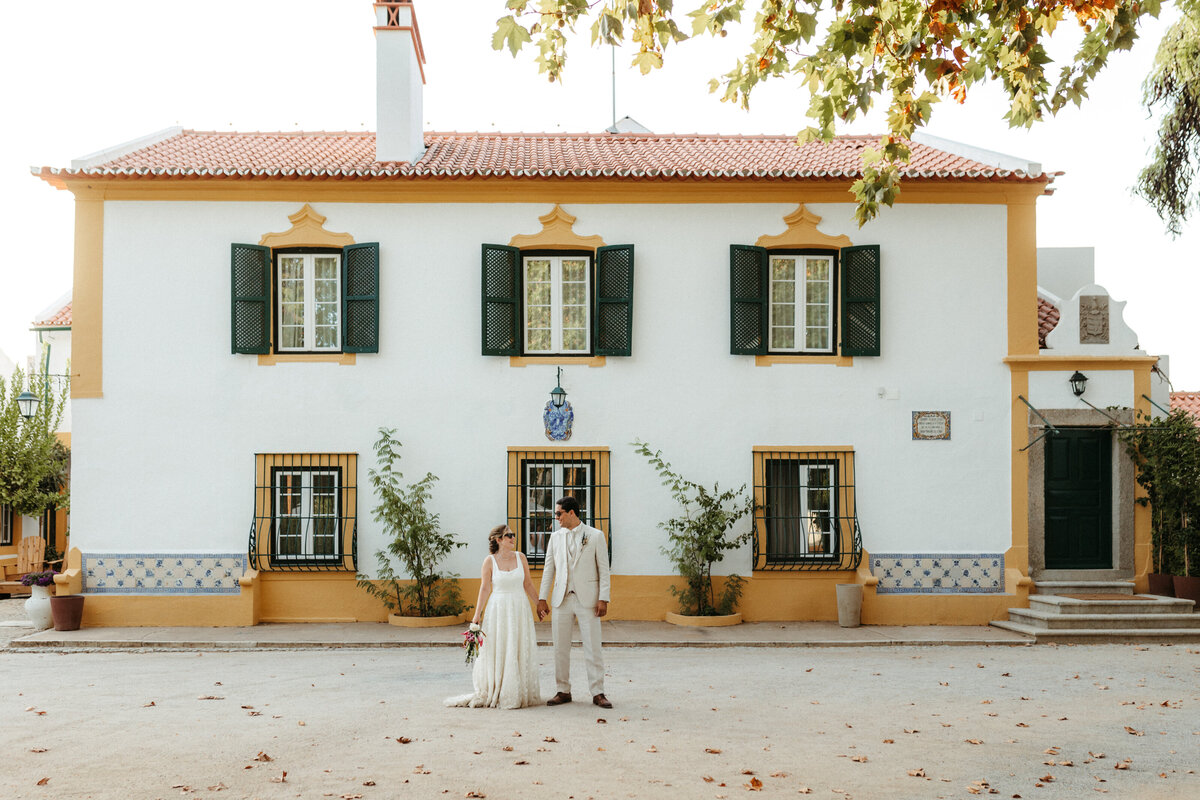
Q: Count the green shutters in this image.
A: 6